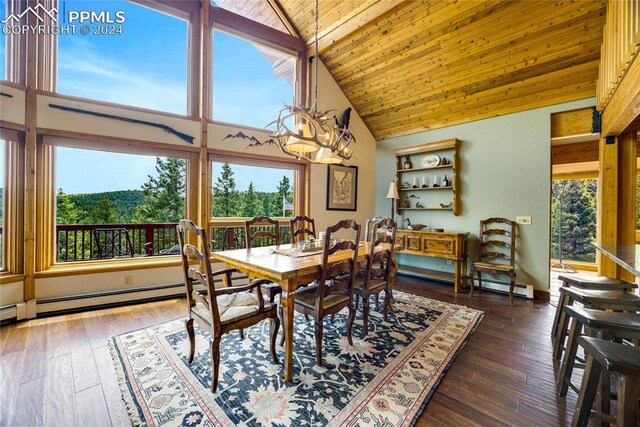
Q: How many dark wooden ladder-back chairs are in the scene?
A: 7